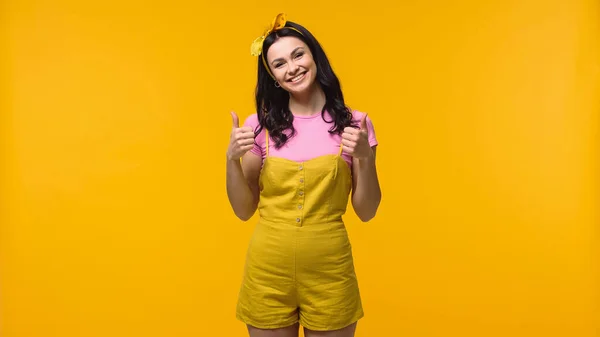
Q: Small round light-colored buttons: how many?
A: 5